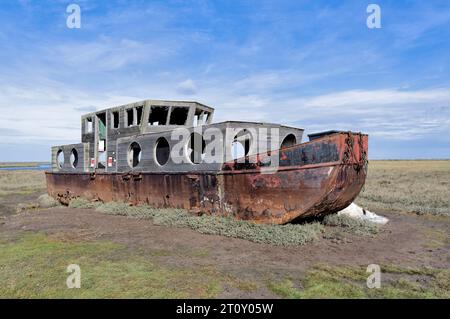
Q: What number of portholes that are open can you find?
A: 7